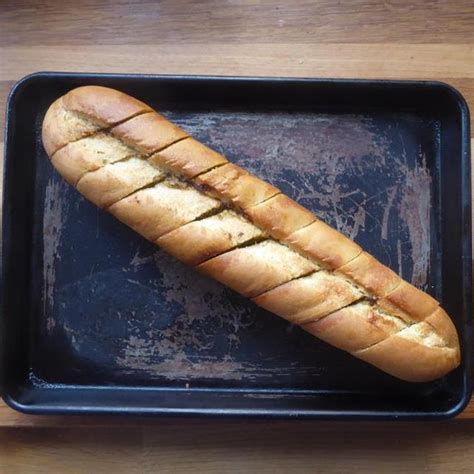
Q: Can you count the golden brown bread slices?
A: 9